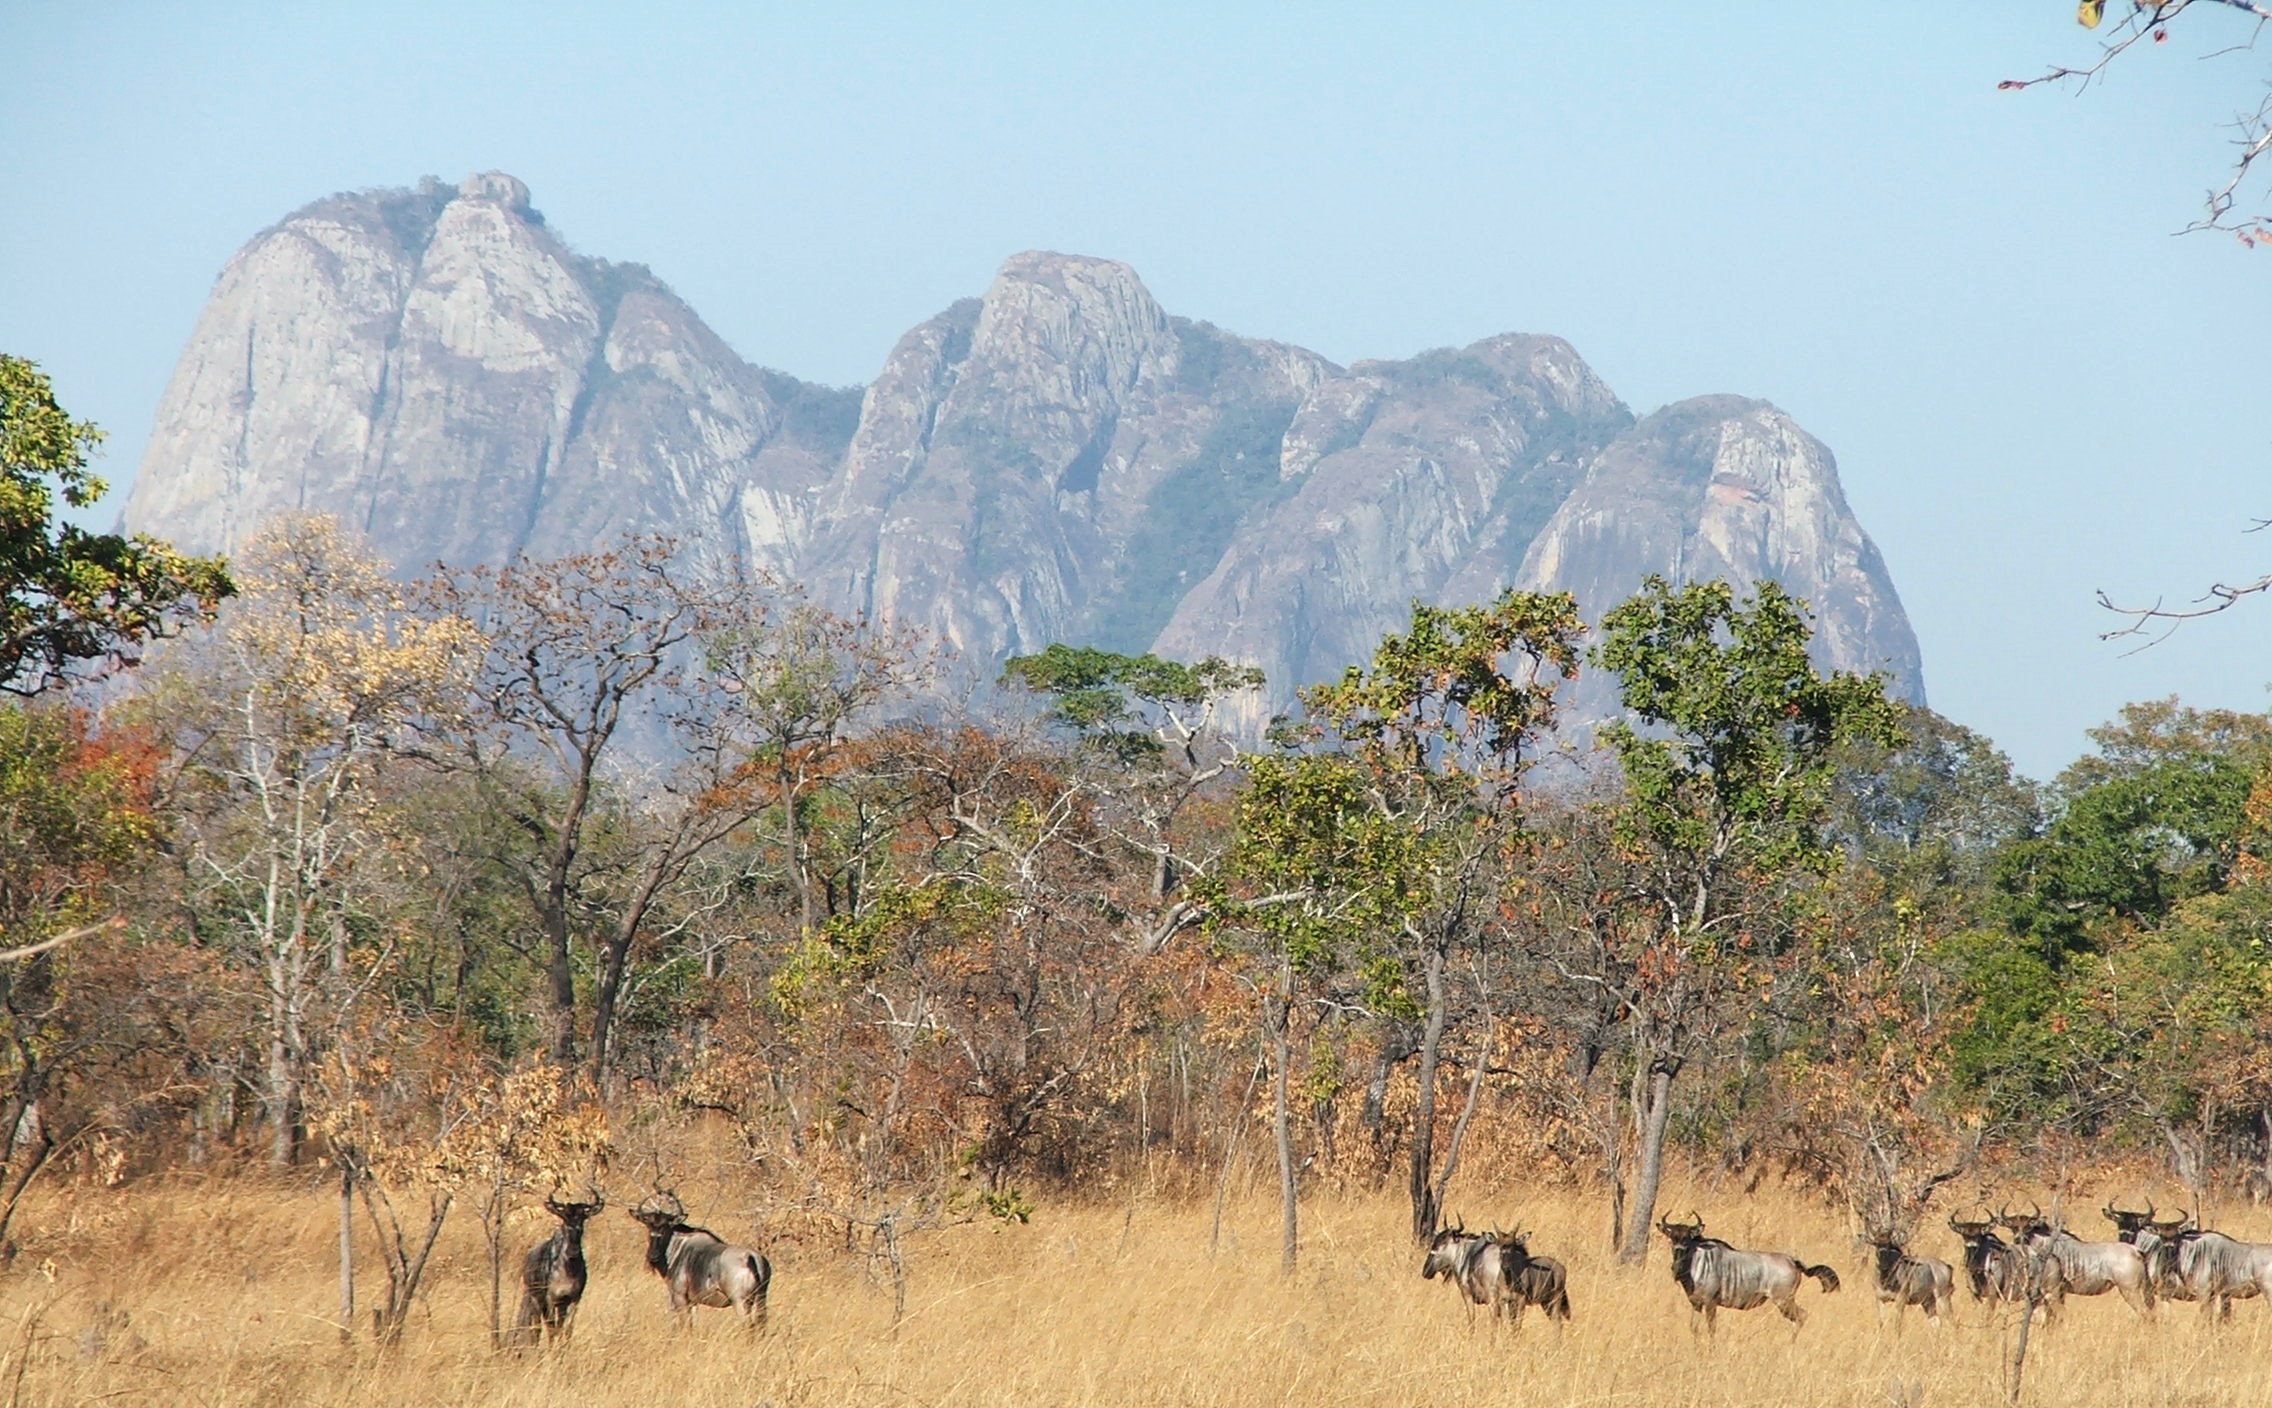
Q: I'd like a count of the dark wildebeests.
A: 10